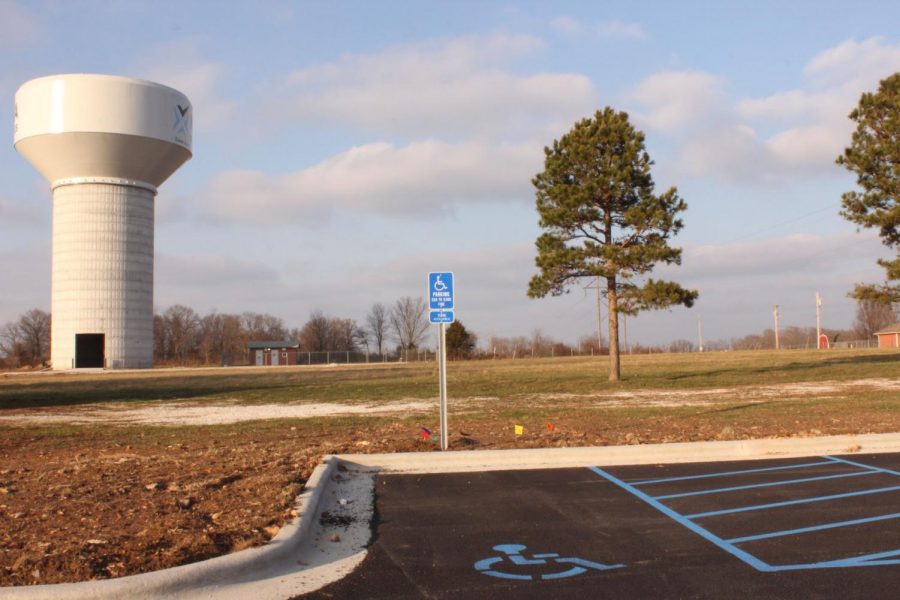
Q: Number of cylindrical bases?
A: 1